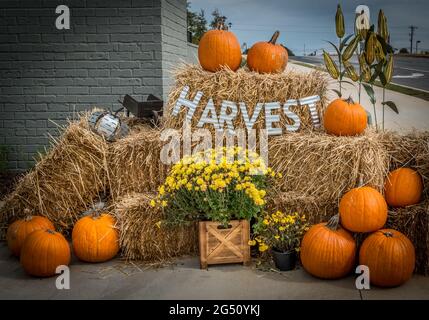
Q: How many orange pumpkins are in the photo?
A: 10